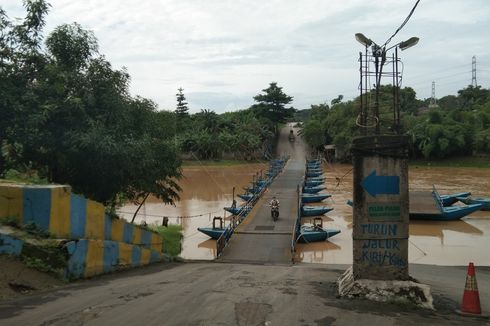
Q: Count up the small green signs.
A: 1